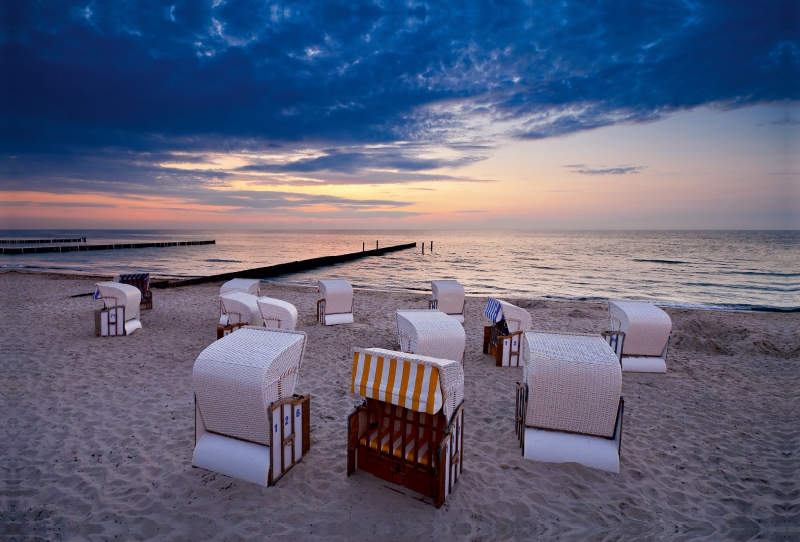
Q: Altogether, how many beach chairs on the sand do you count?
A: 13